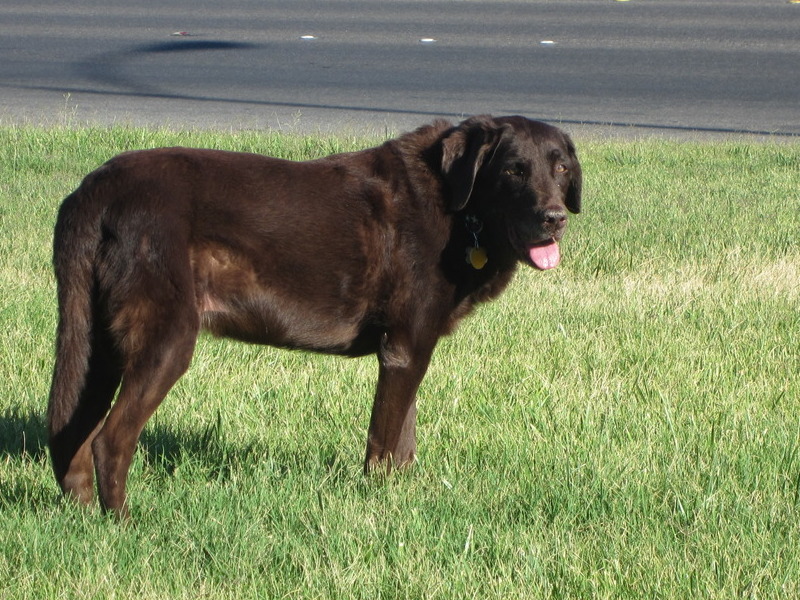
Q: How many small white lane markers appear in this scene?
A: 3